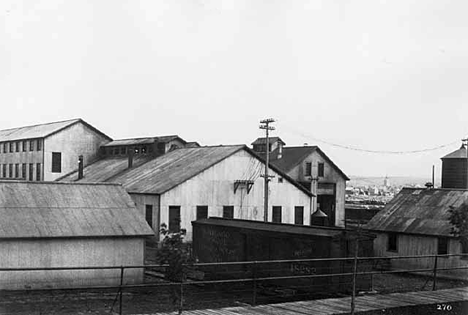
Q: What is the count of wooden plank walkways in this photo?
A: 1